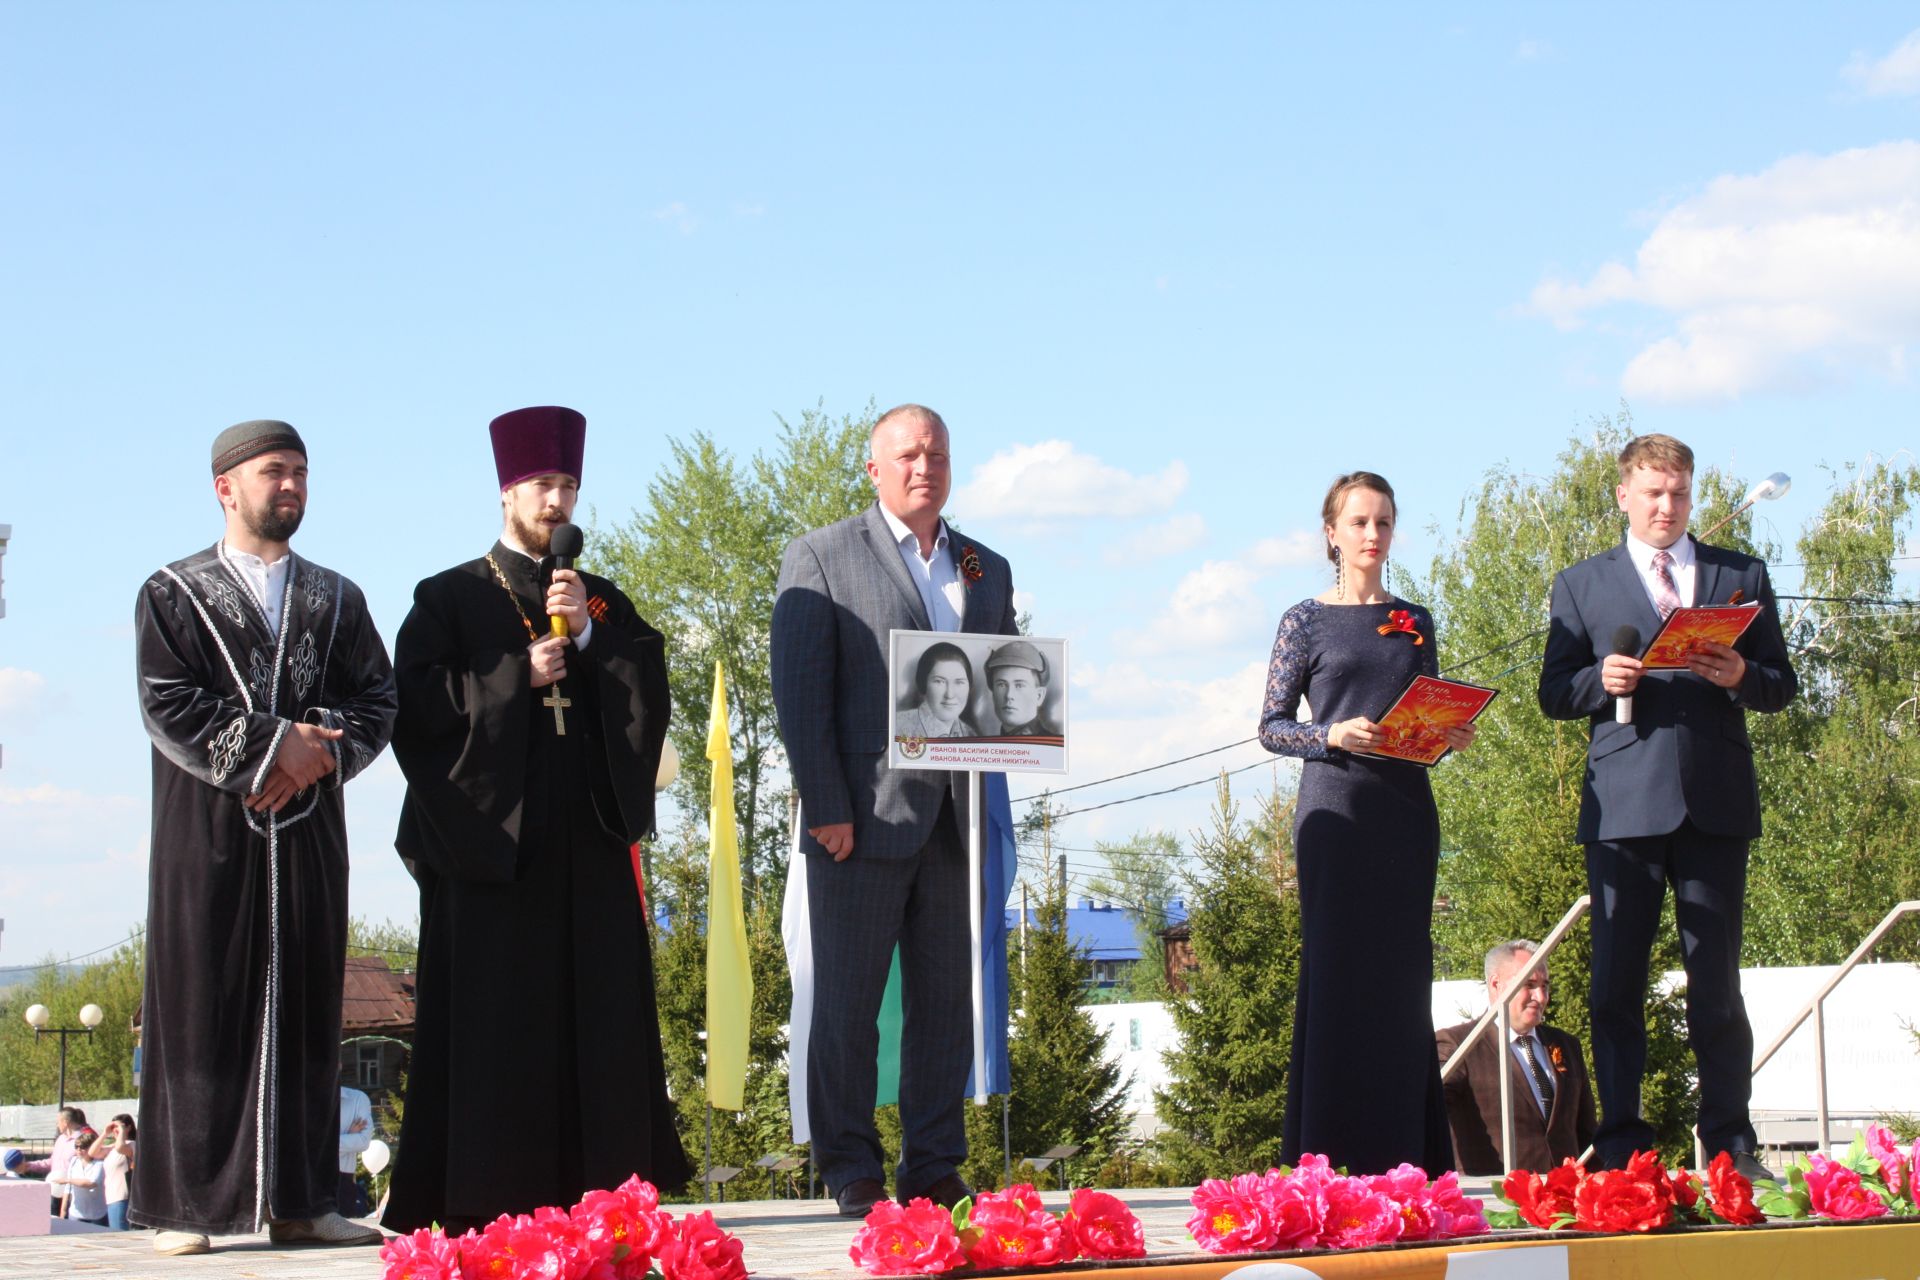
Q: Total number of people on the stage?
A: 5